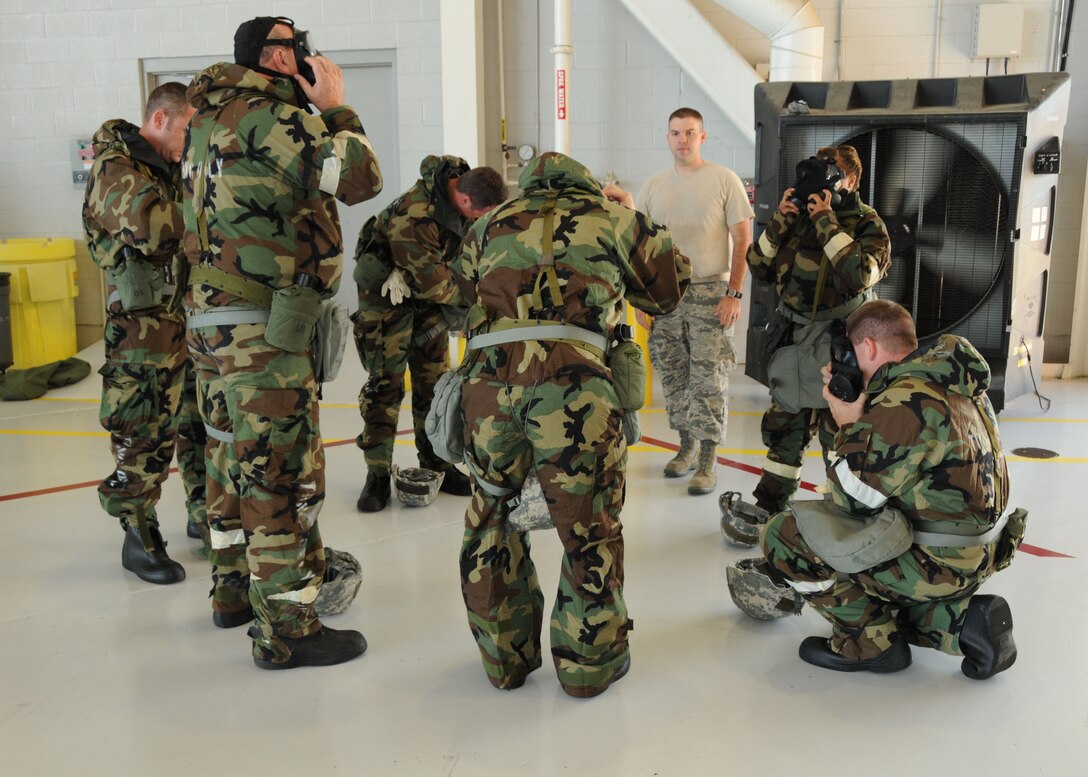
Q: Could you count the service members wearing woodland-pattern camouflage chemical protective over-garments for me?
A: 6